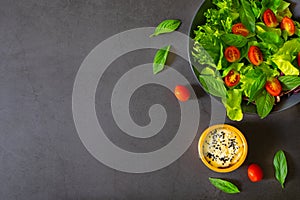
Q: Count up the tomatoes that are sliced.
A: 7